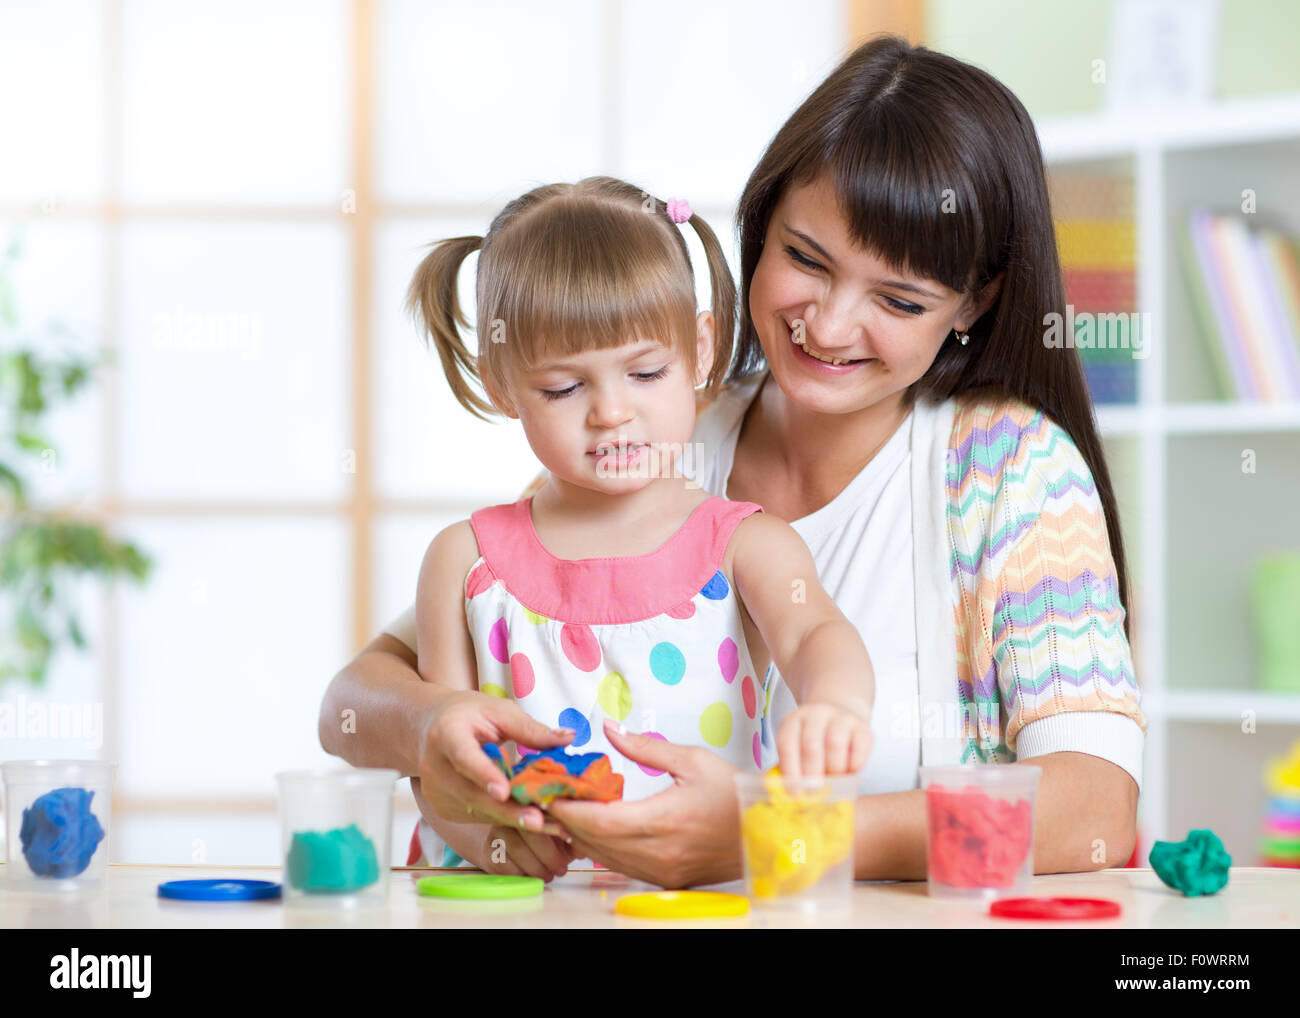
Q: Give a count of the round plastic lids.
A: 4